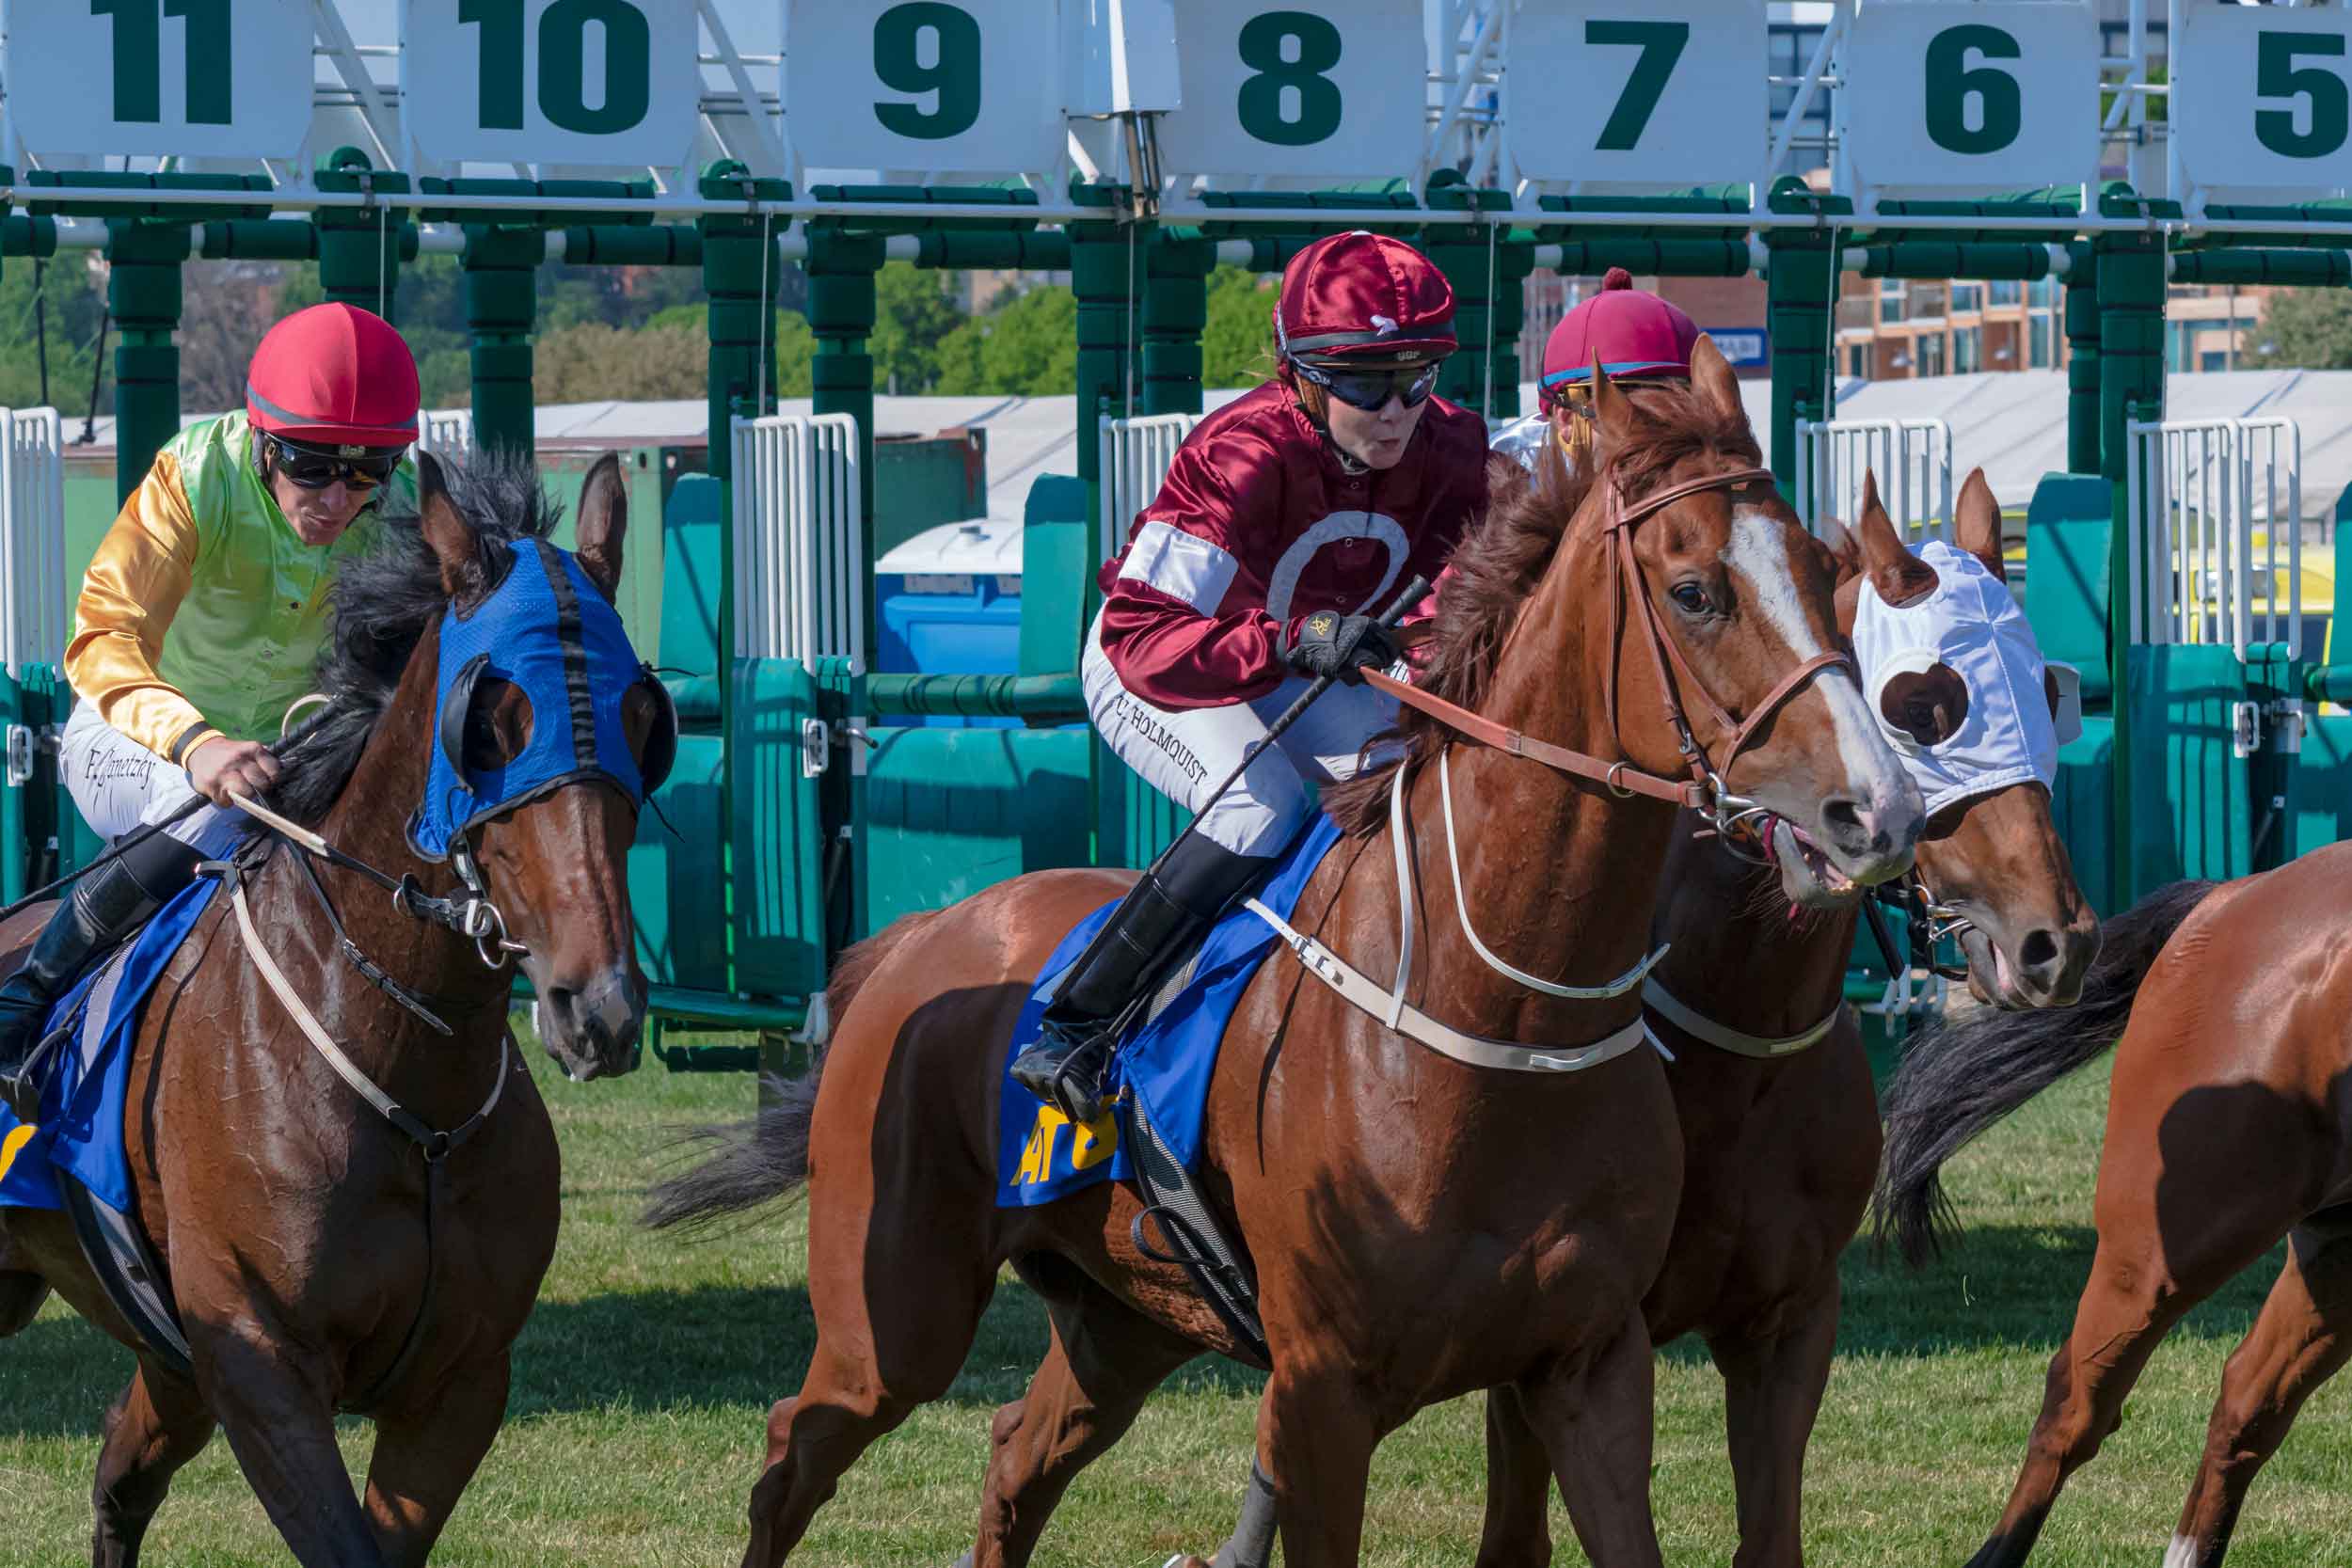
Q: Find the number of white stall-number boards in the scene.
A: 7